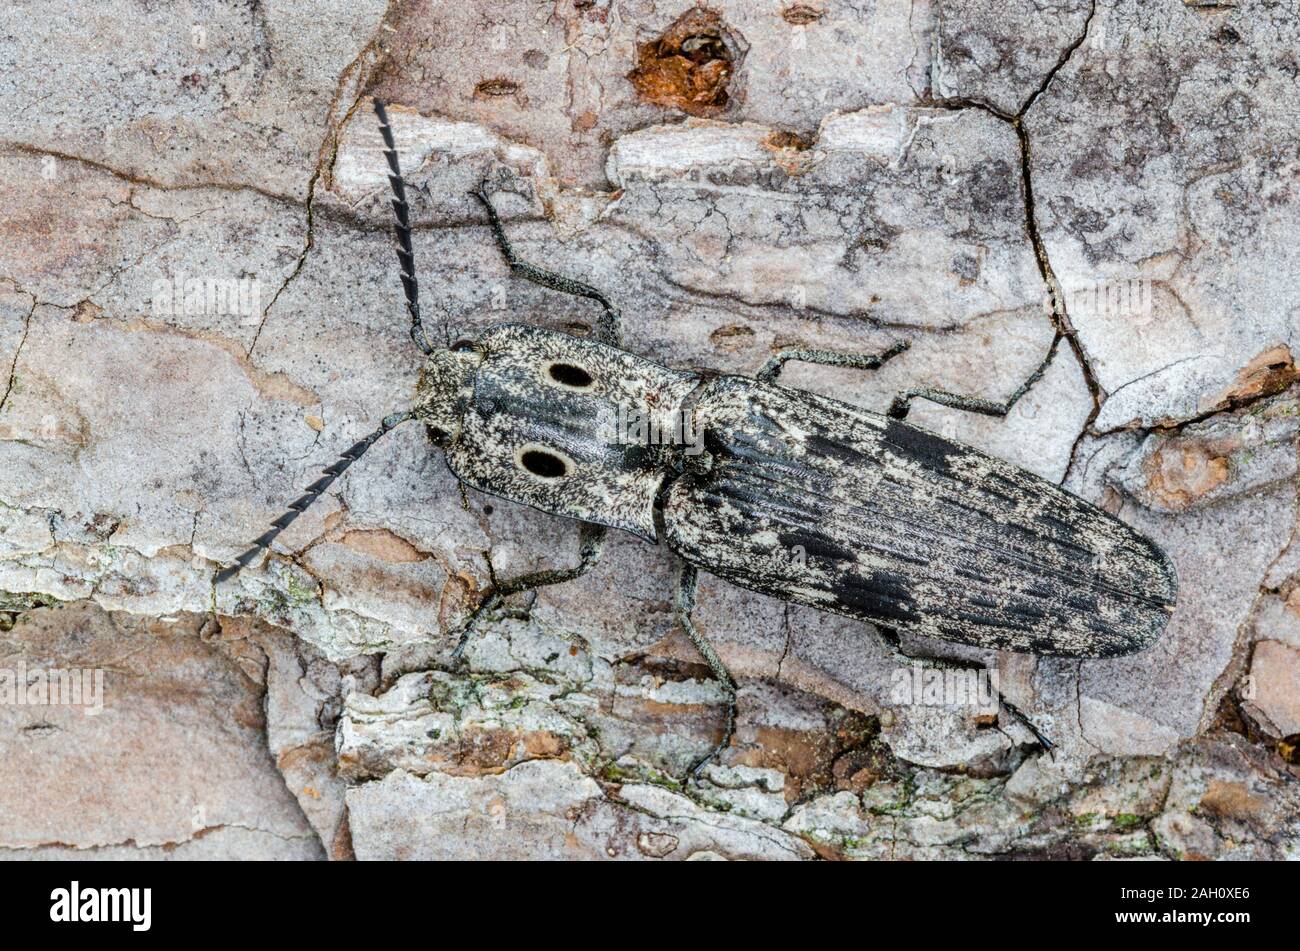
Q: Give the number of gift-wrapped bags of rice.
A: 0